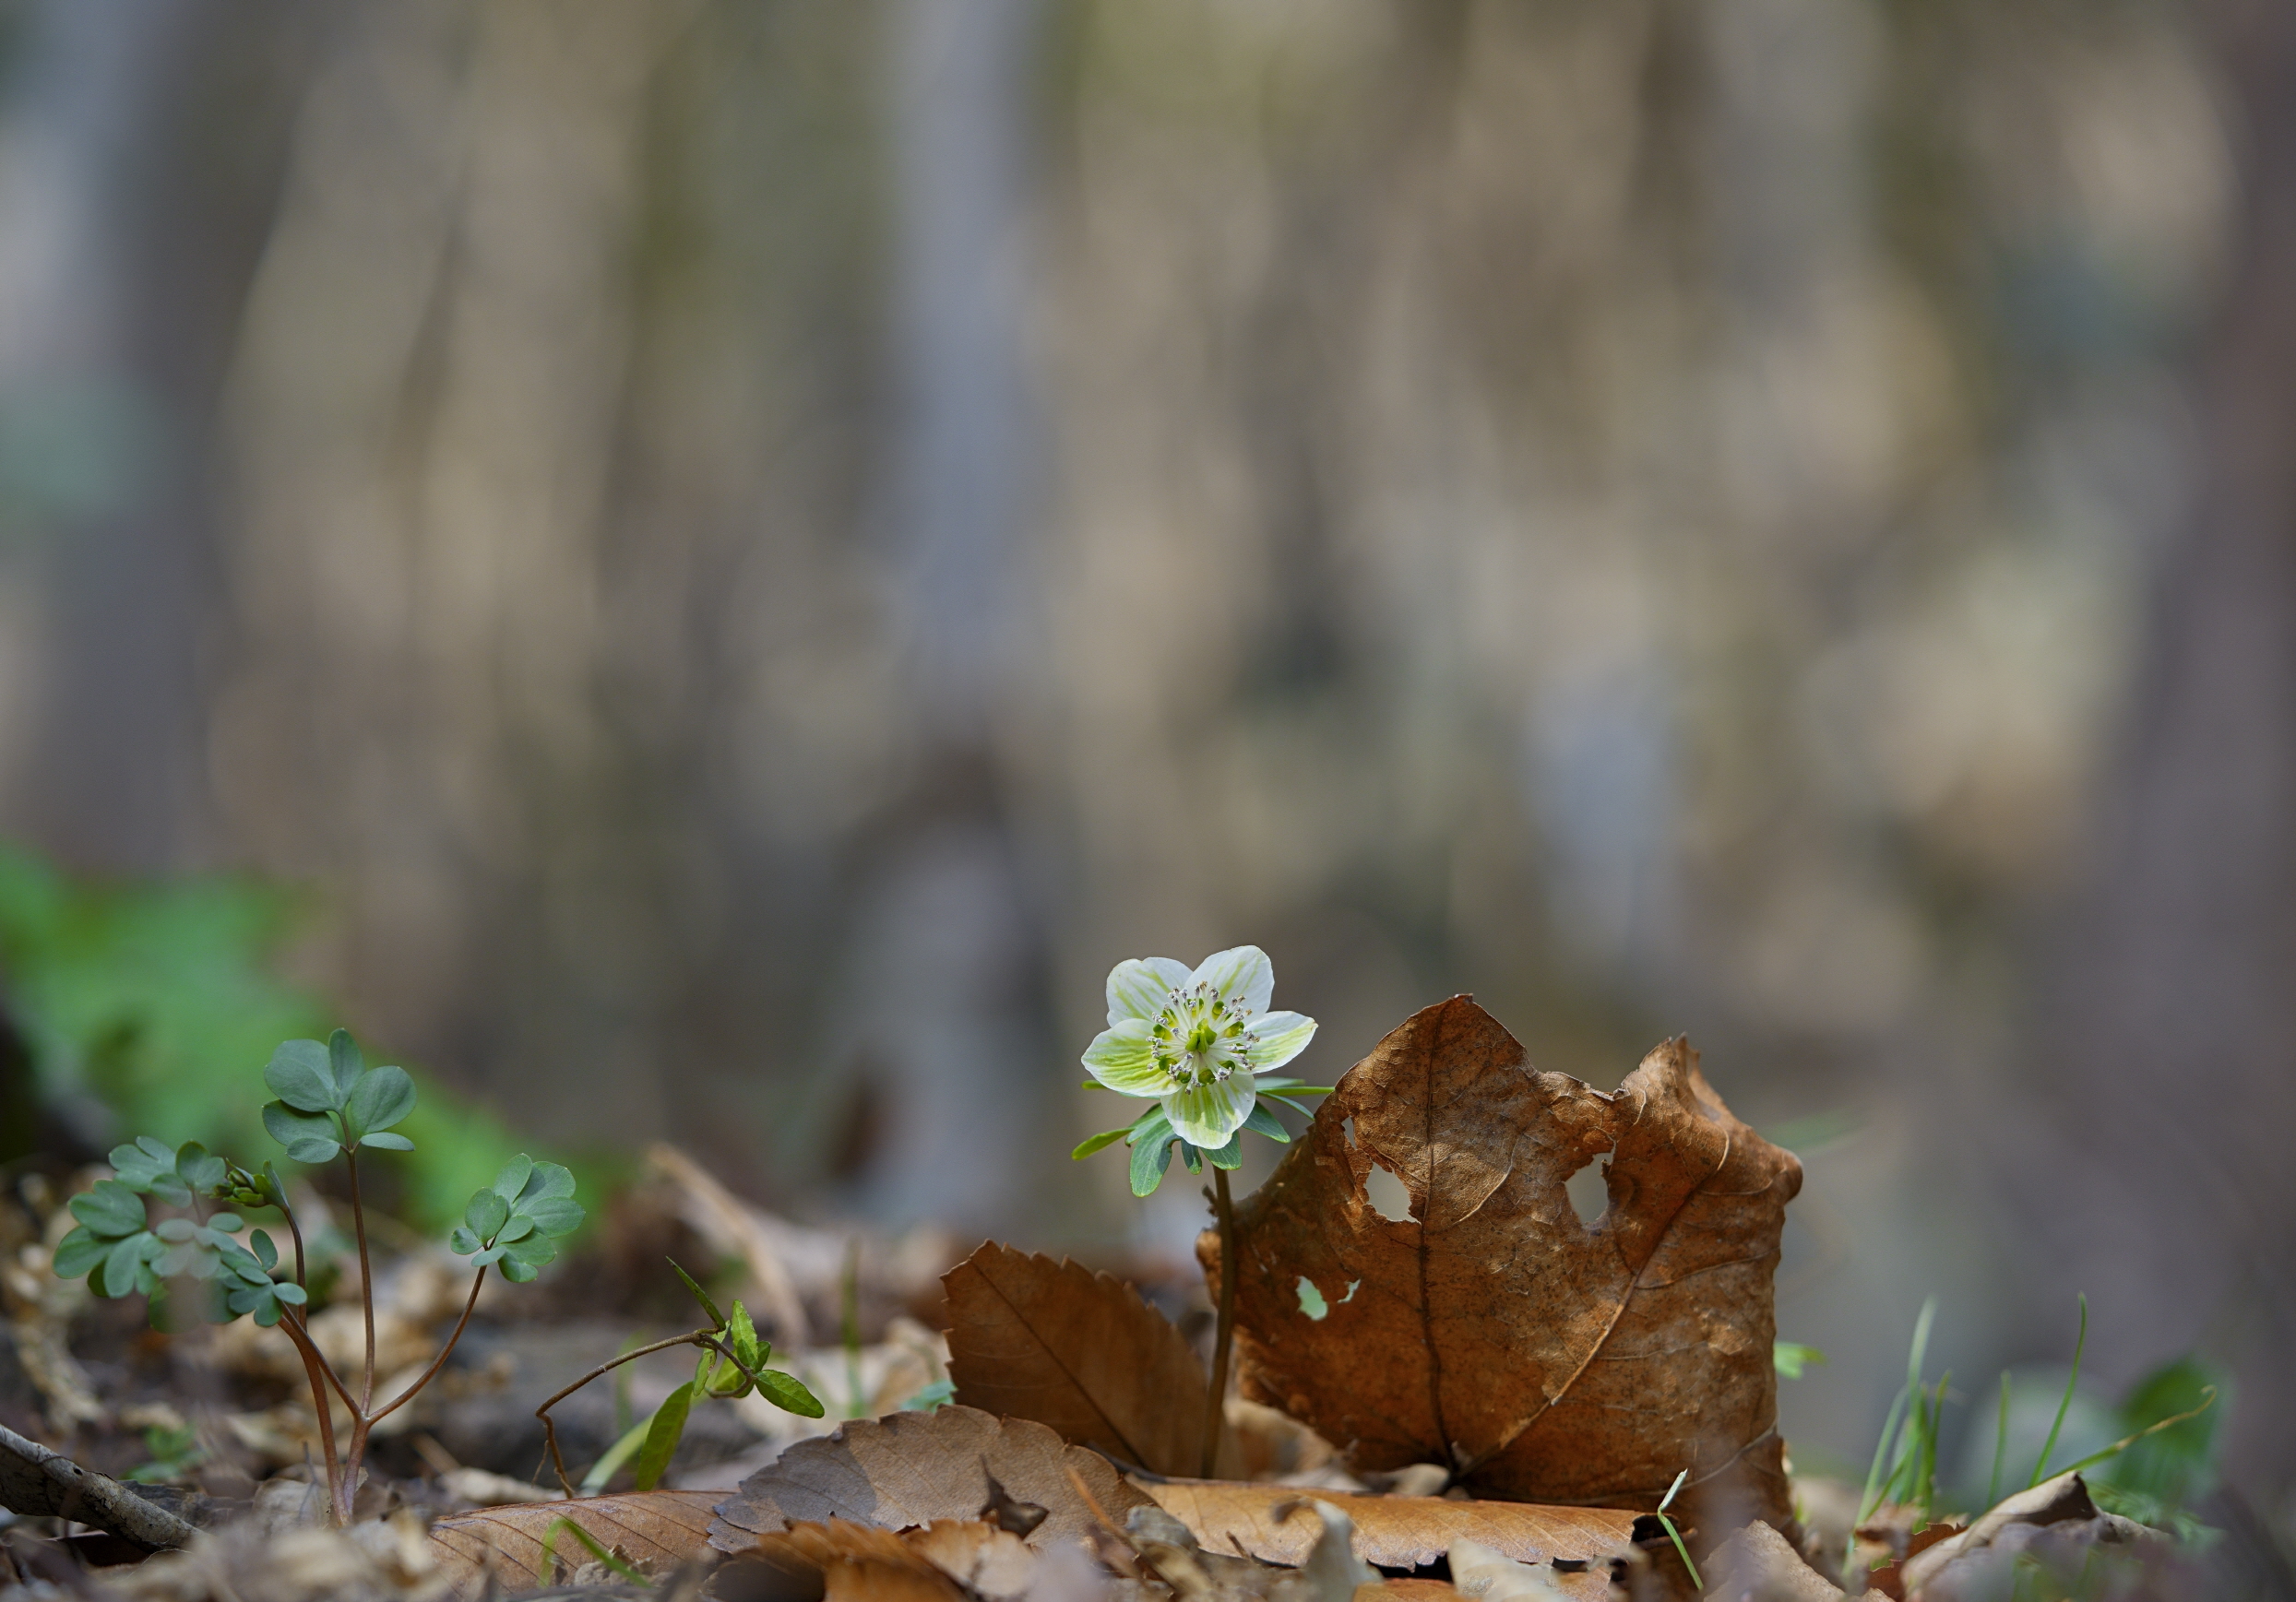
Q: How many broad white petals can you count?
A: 5